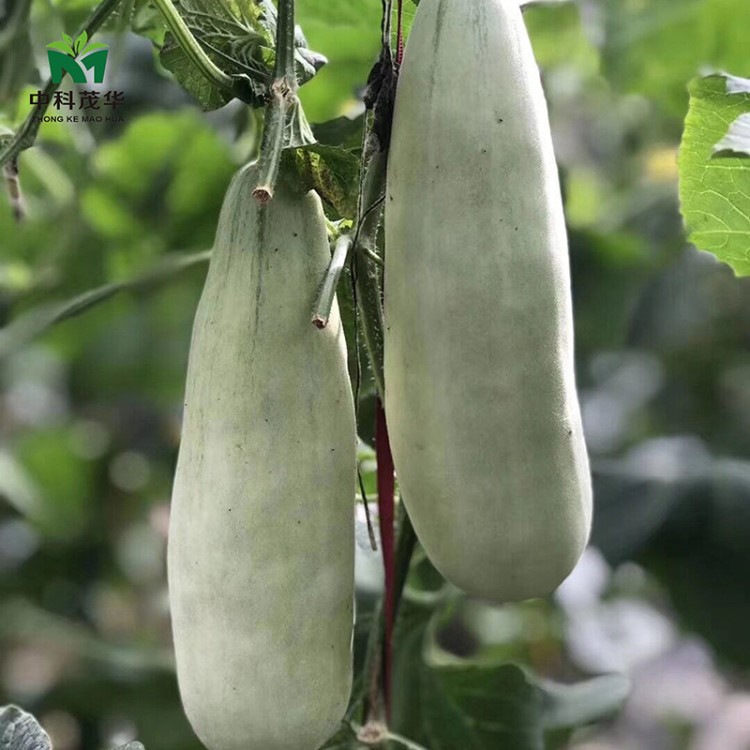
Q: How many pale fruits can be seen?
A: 2